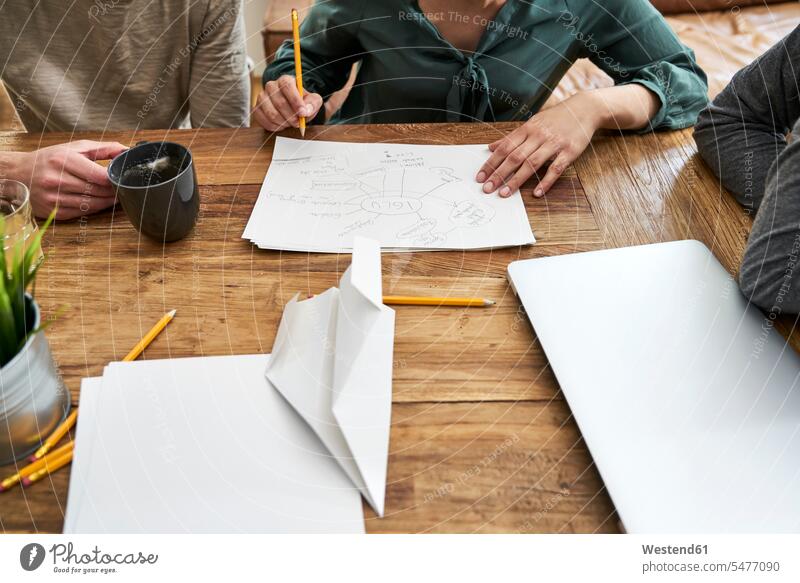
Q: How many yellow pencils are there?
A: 5